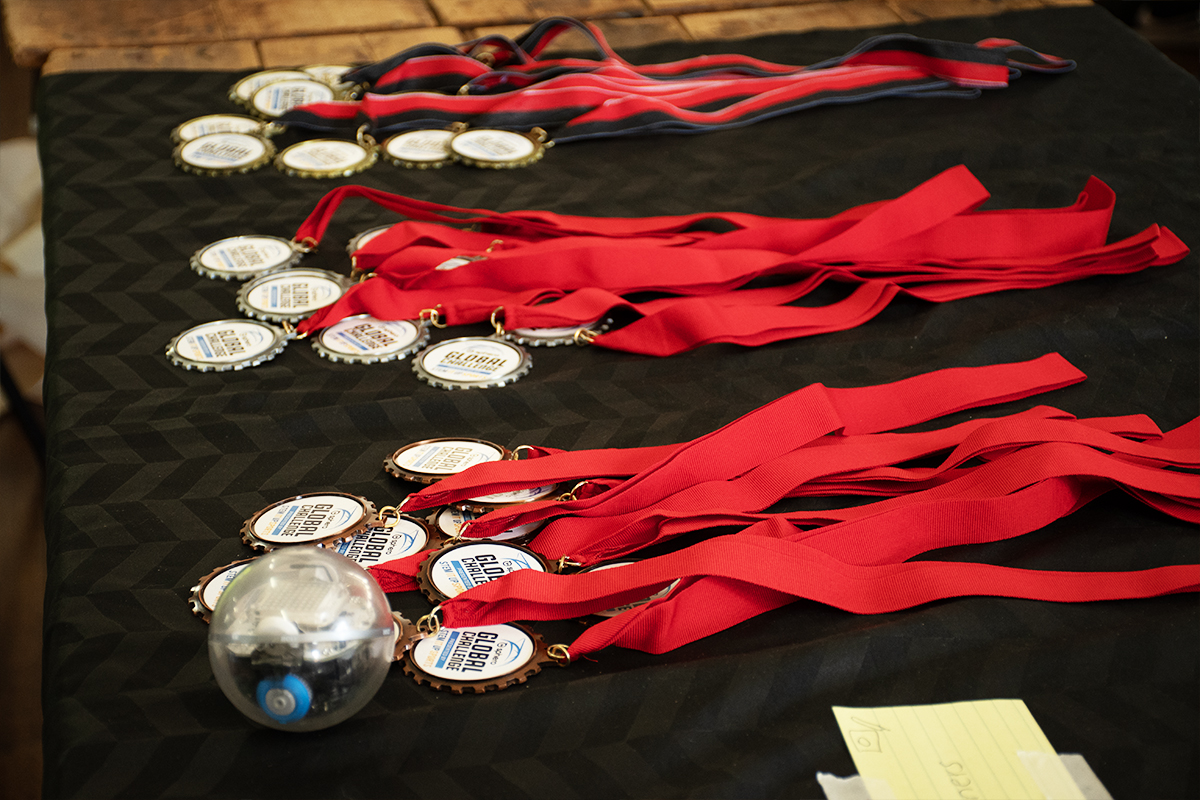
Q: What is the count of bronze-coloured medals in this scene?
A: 10